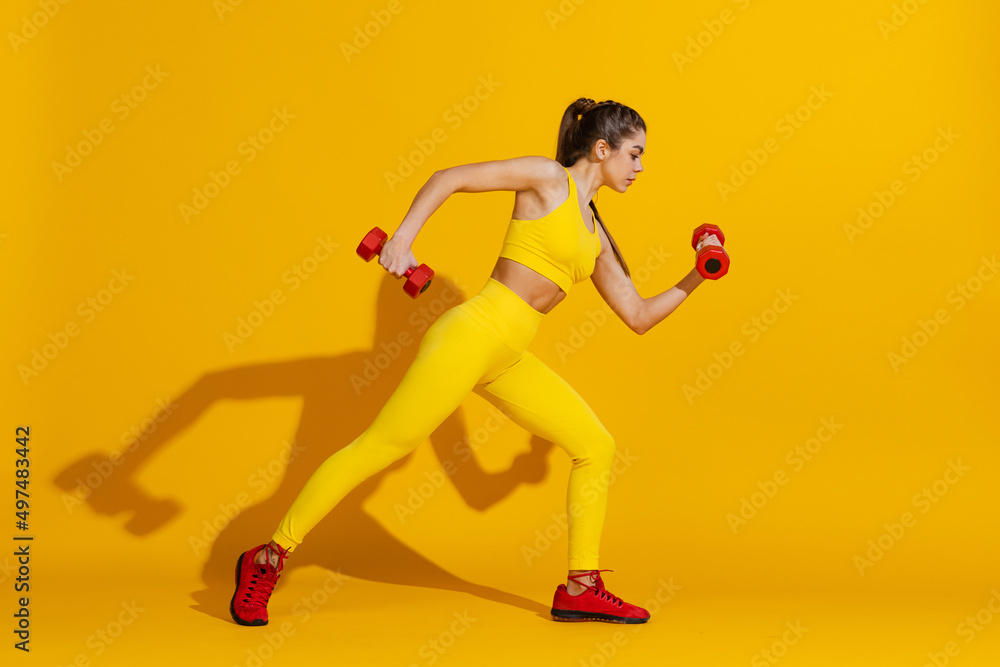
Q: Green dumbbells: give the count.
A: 0